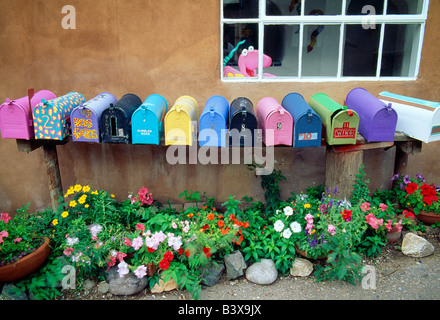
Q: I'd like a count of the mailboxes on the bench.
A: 13